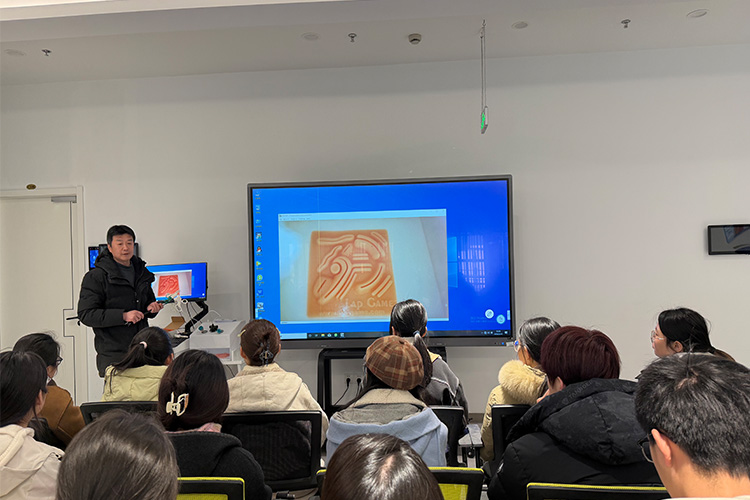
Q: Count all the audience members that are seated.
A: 13